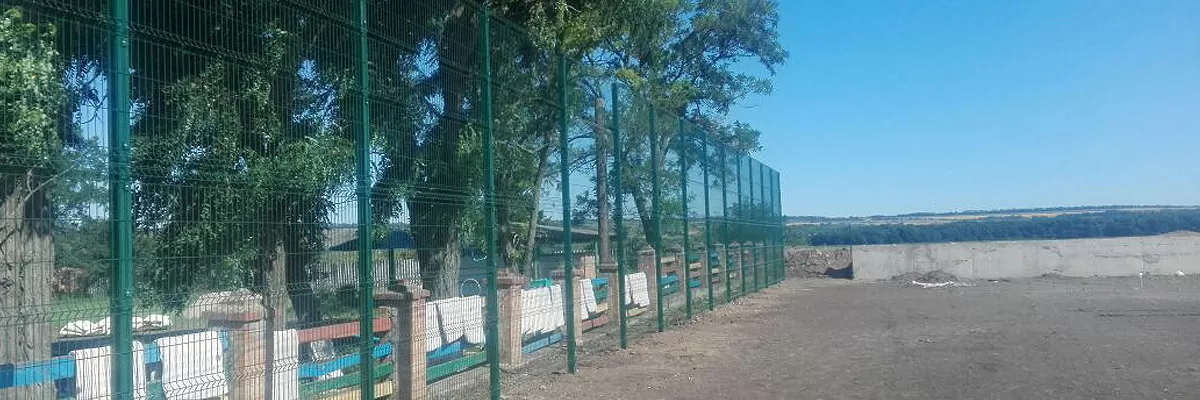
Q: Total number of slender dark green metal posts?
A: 14